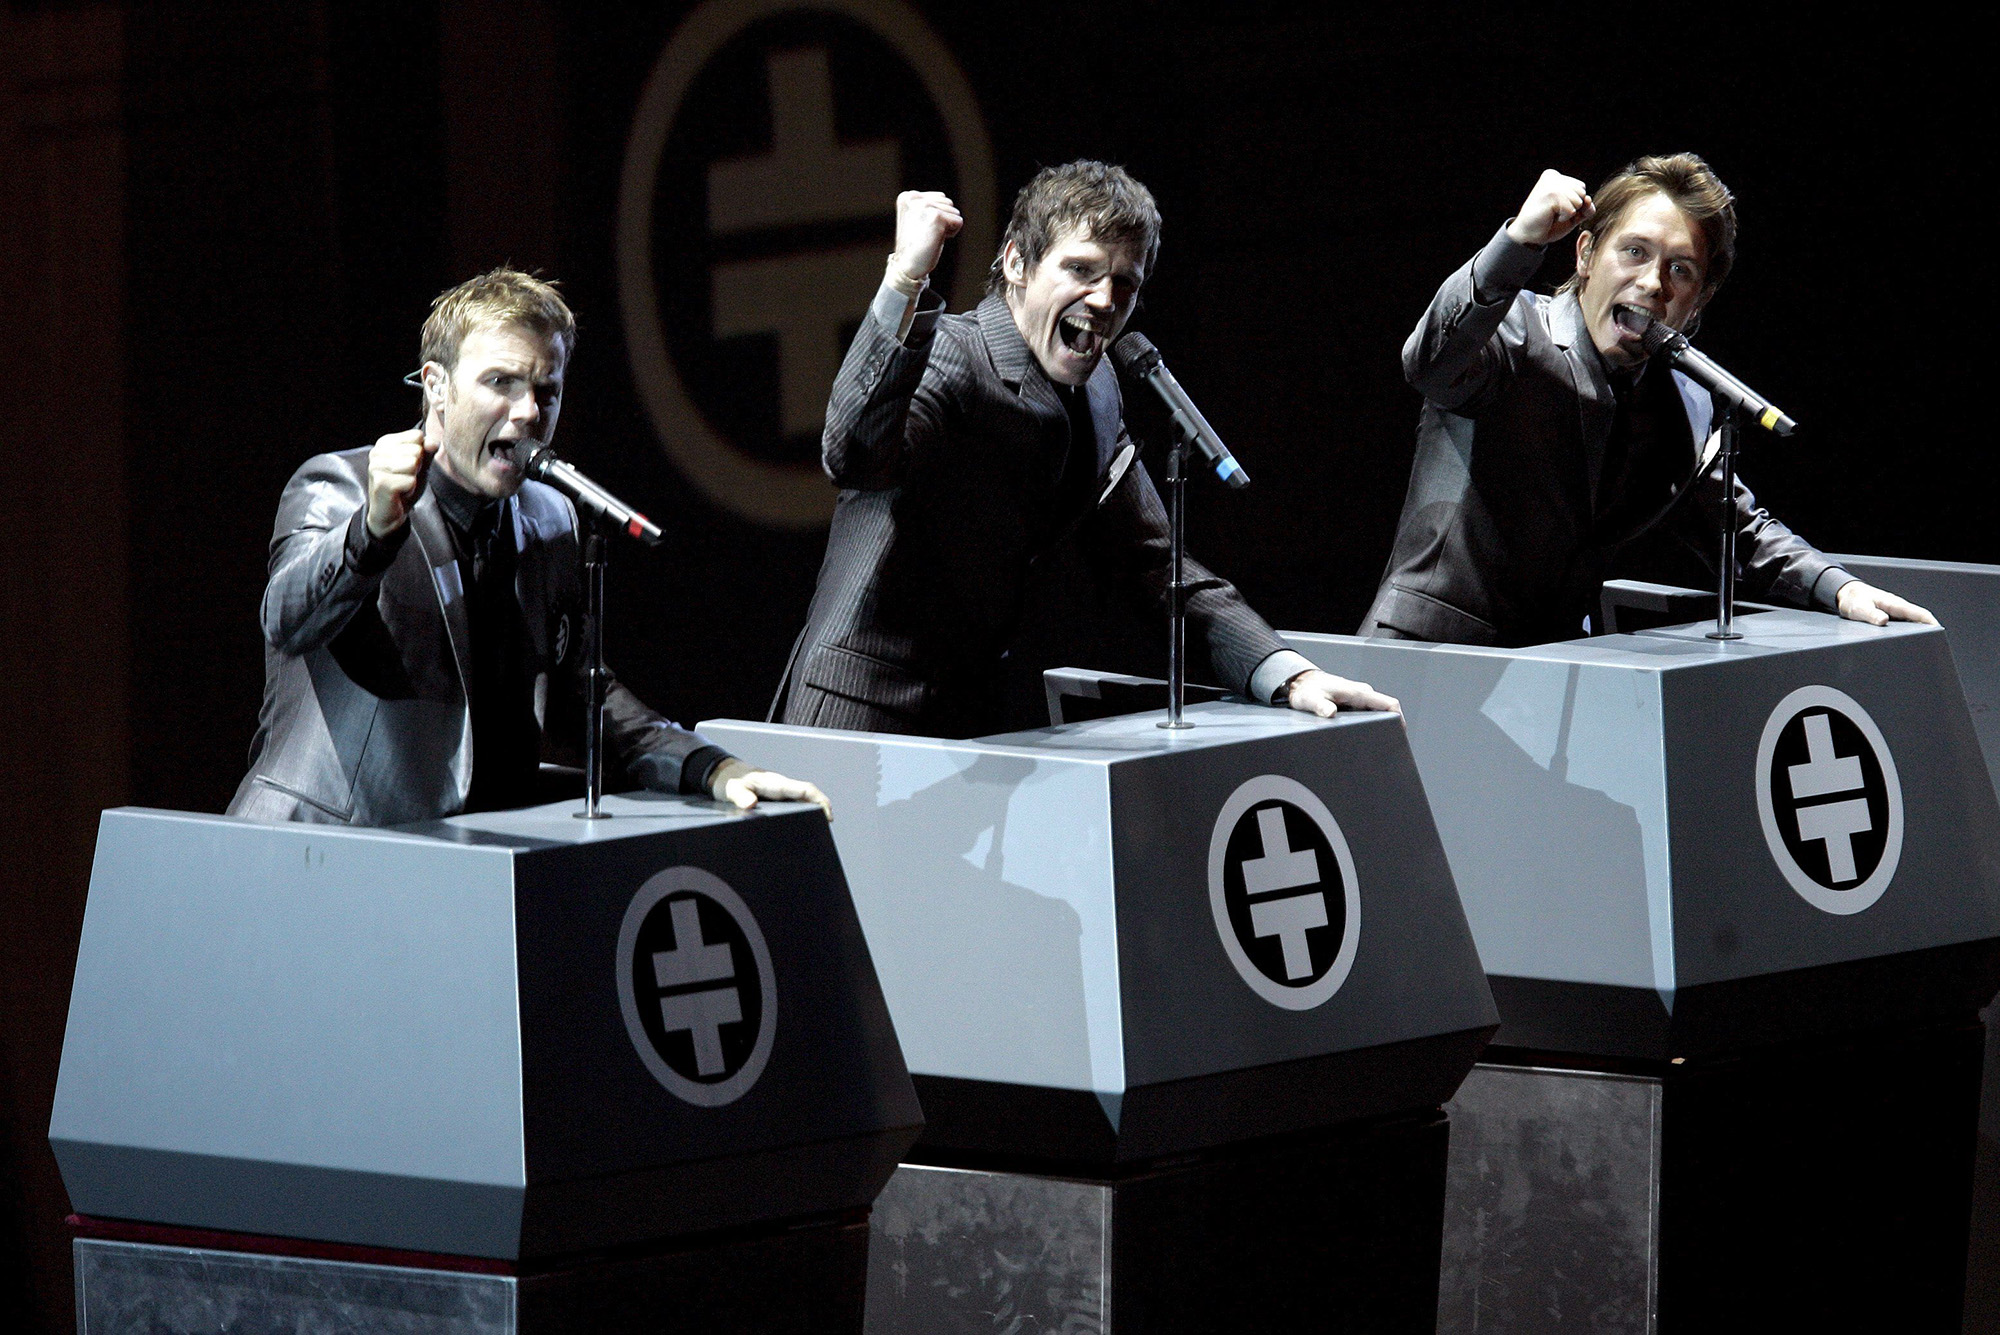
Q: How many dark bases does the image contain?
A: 3